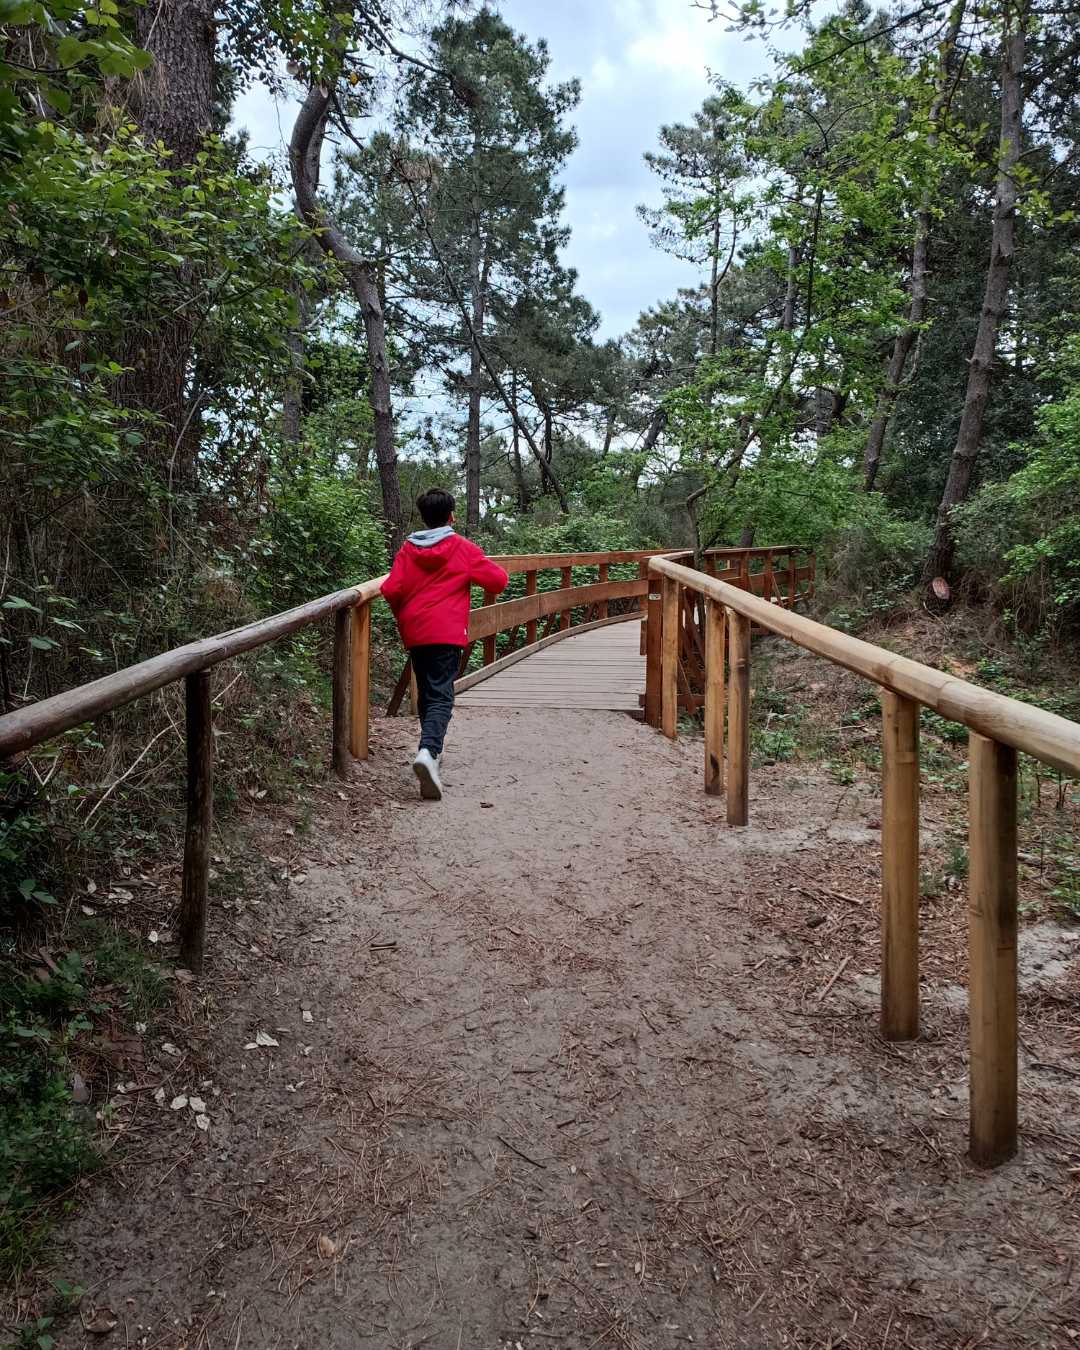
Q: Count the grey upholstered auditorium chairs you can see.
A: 0